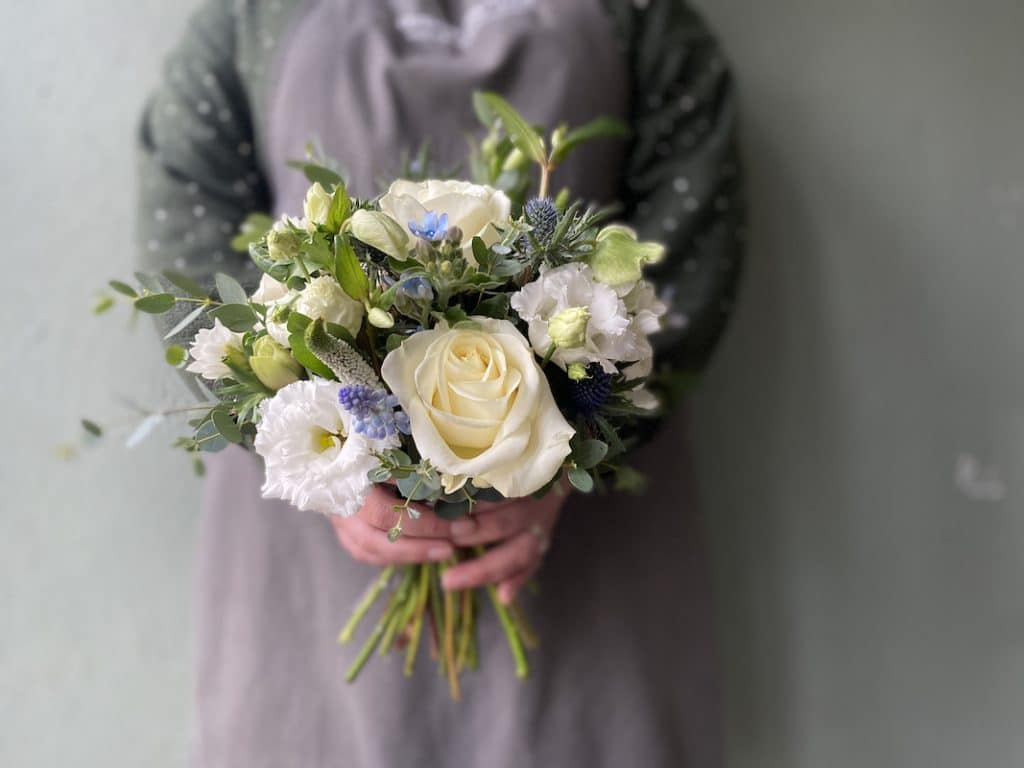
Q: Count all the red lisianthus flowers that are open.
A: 0